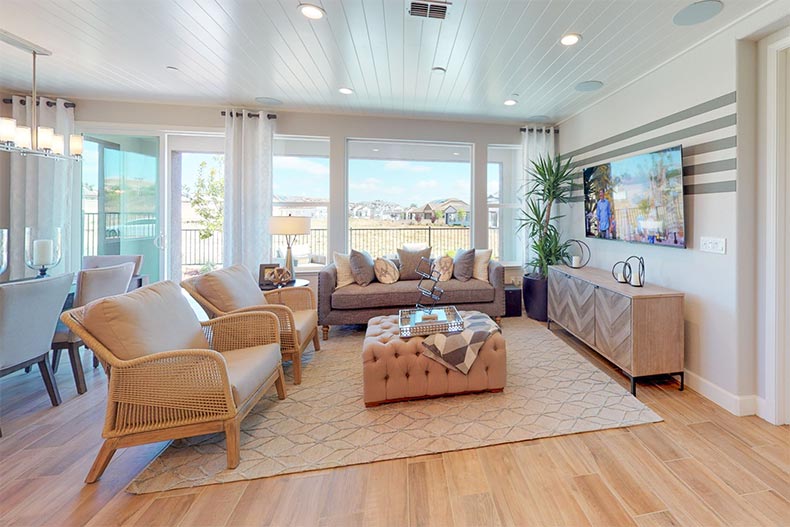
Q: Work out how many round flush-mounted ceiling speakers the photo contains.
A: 4